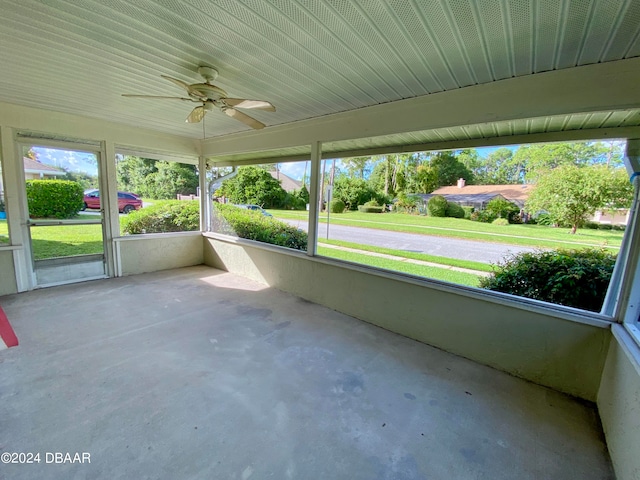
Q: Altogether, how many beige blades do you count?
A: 5